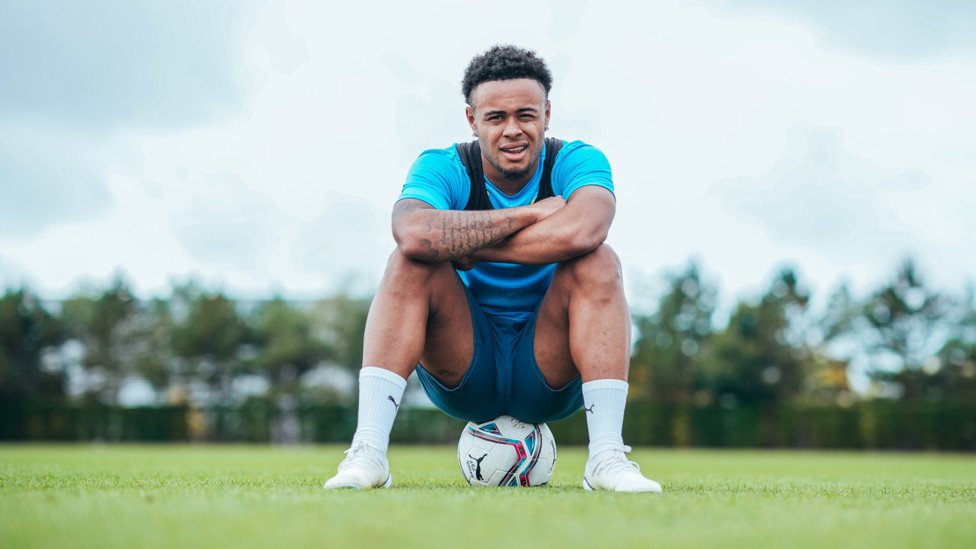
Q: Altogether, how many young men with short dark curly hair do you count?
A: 1